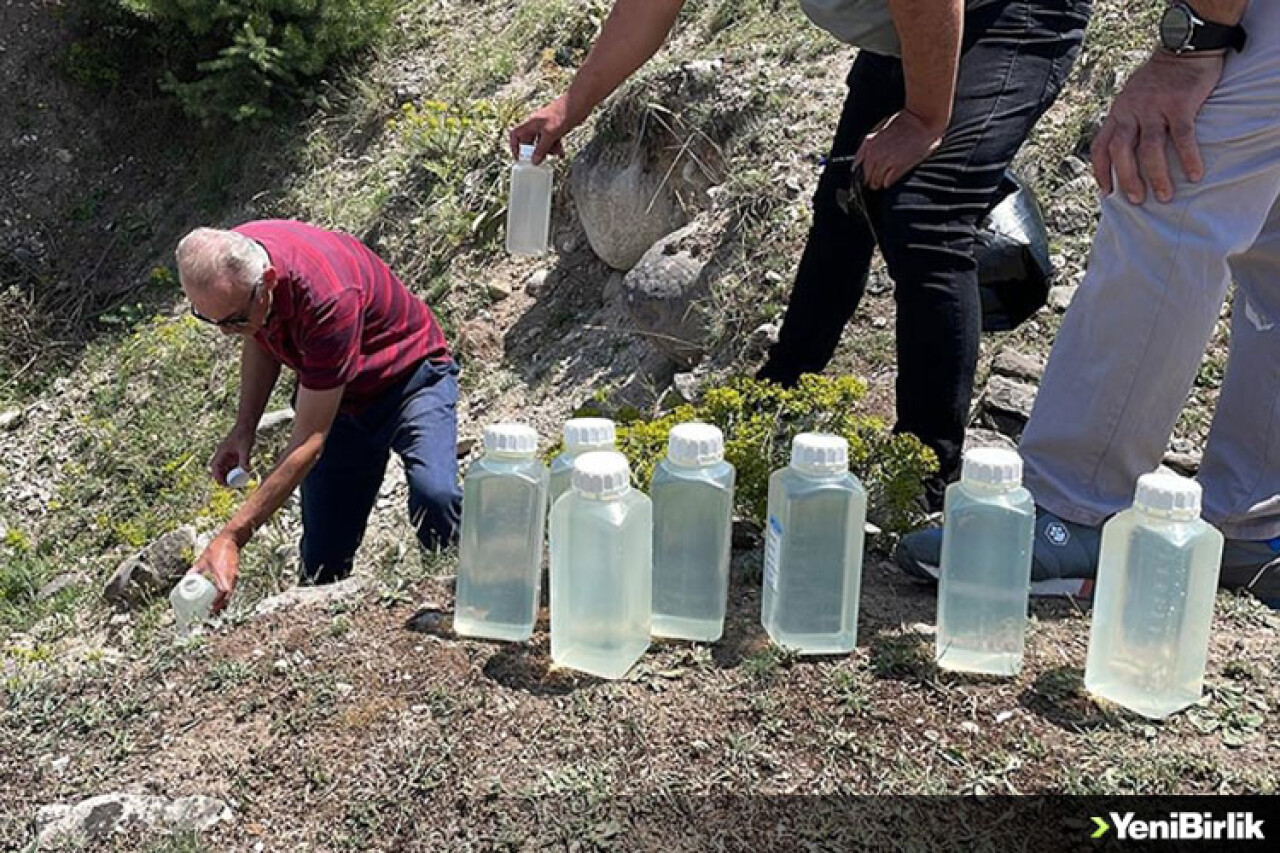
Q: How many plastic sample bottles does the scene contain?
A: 9